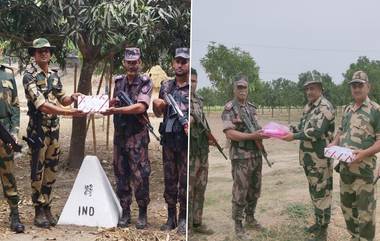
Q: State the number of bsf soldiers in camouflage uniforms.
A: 4